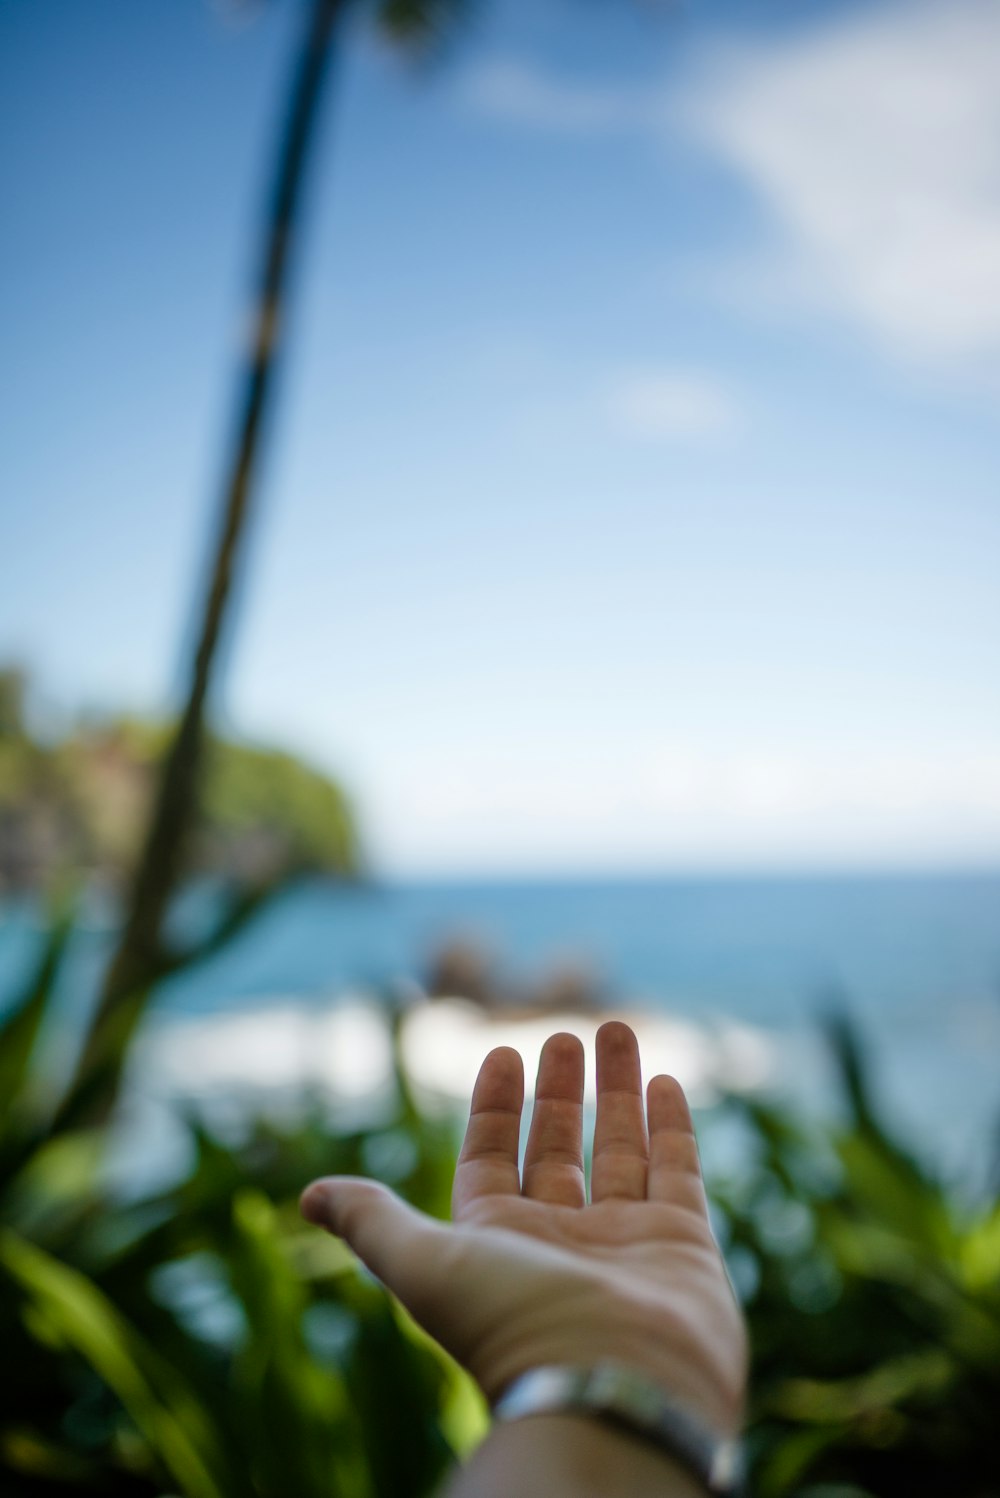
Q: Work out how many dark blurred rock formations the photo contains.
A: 2